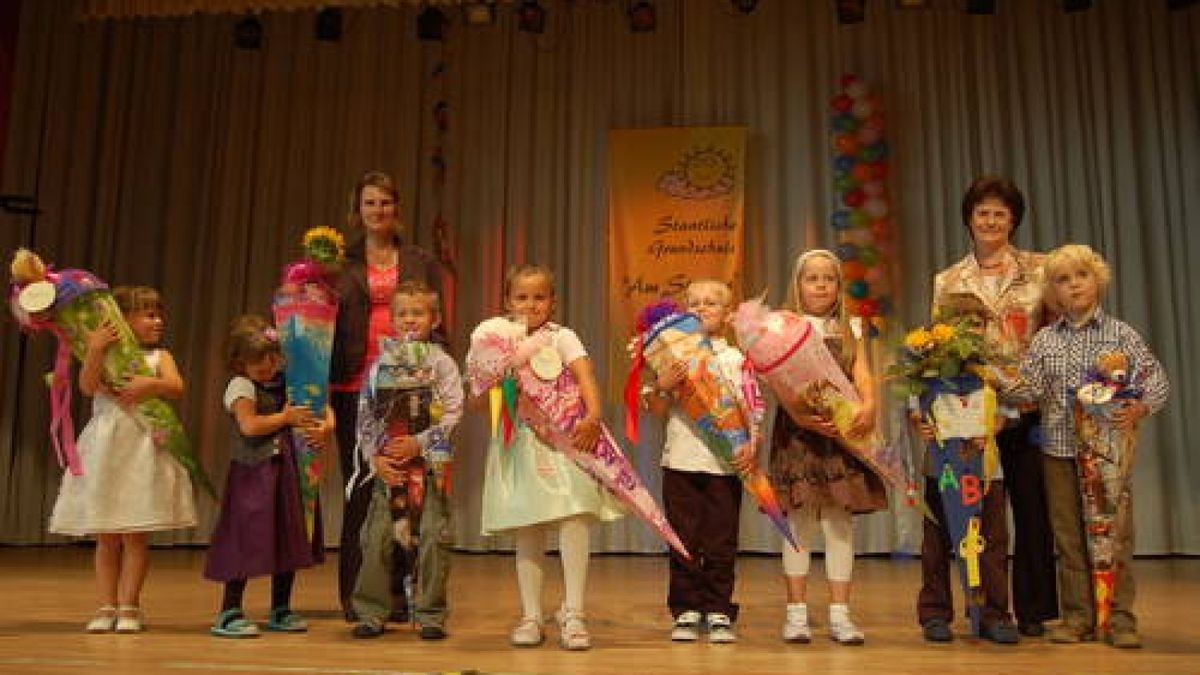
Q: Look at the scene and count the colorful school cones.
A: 8